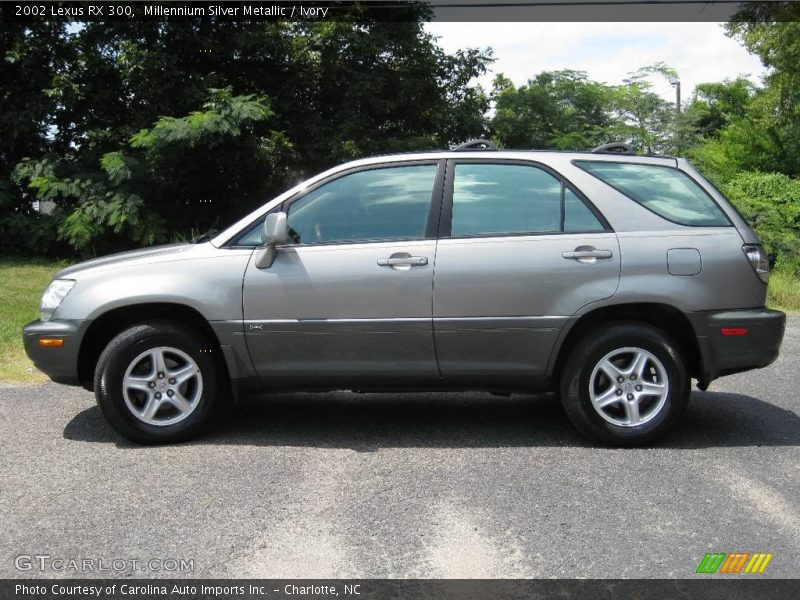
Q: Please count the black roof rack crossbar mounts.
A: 2